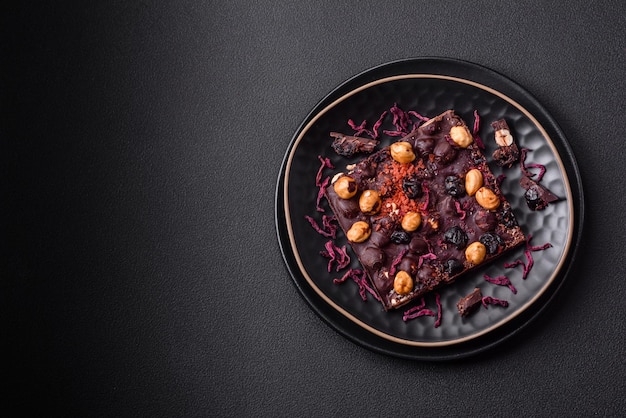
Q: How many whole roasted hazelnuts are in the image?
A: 10